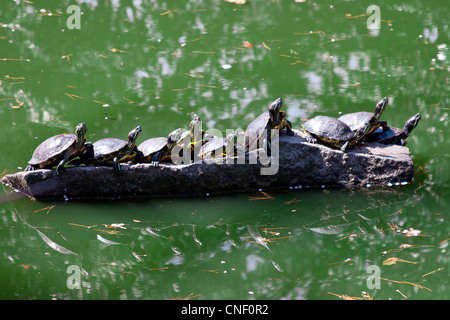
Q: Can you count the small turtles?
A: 9